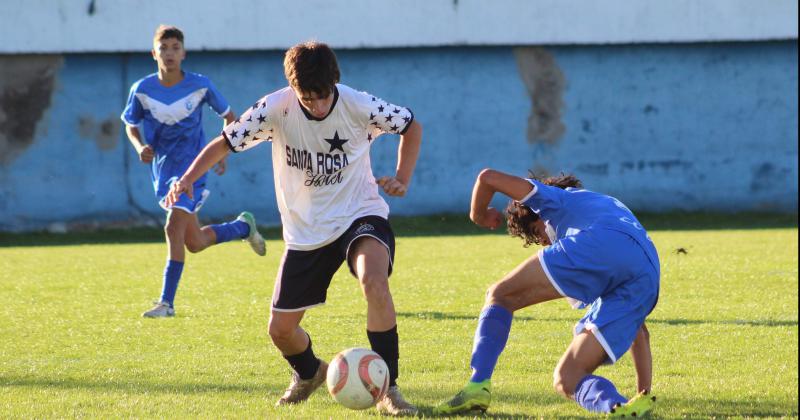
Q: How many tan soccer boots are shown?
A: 2